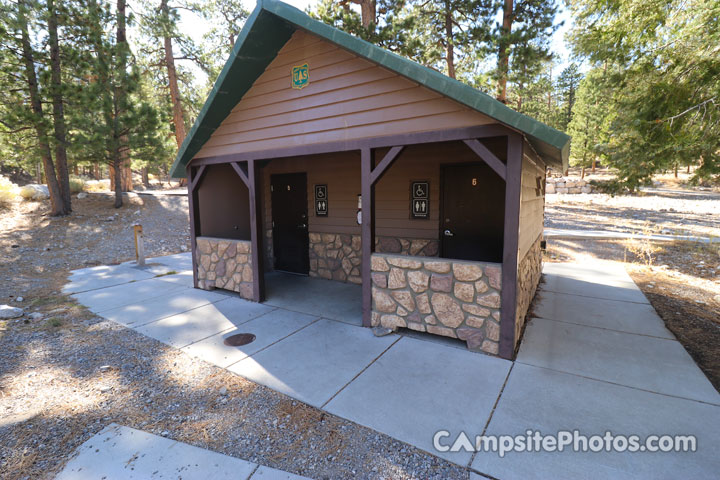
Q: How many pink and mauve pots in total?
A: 0